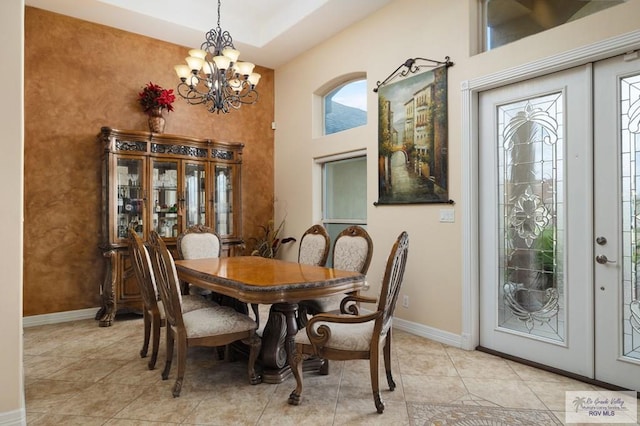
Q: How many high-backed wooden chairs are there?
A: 6